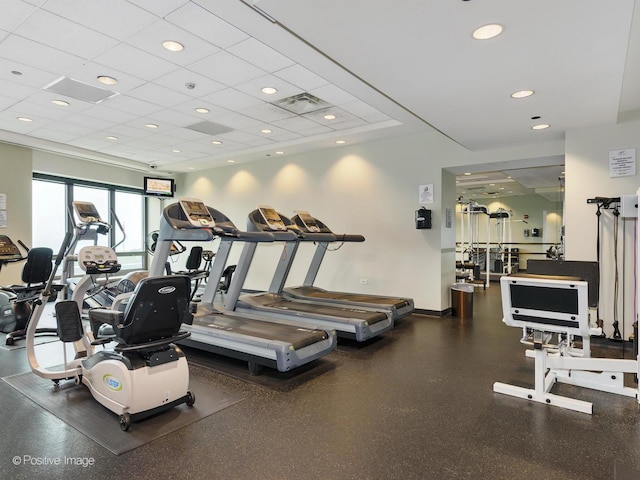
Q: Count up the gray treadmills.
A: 3